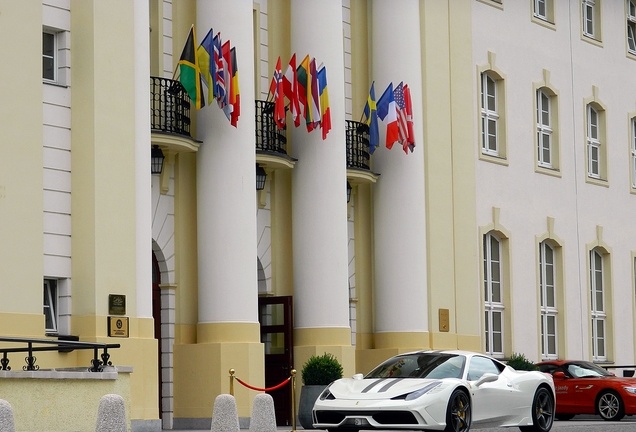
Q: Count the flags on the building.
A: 14